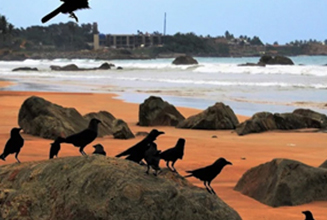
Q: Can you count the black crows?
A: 10